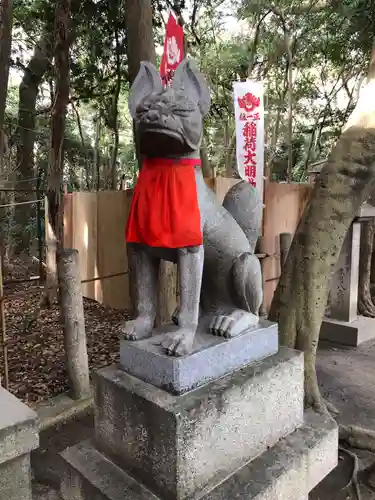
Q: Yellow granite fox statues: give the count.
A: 0